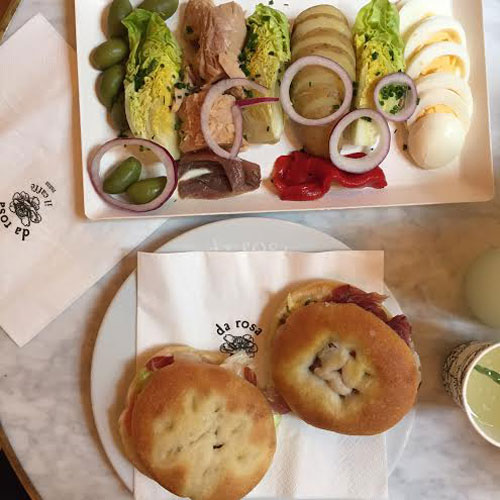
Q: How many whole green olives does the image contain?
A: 7